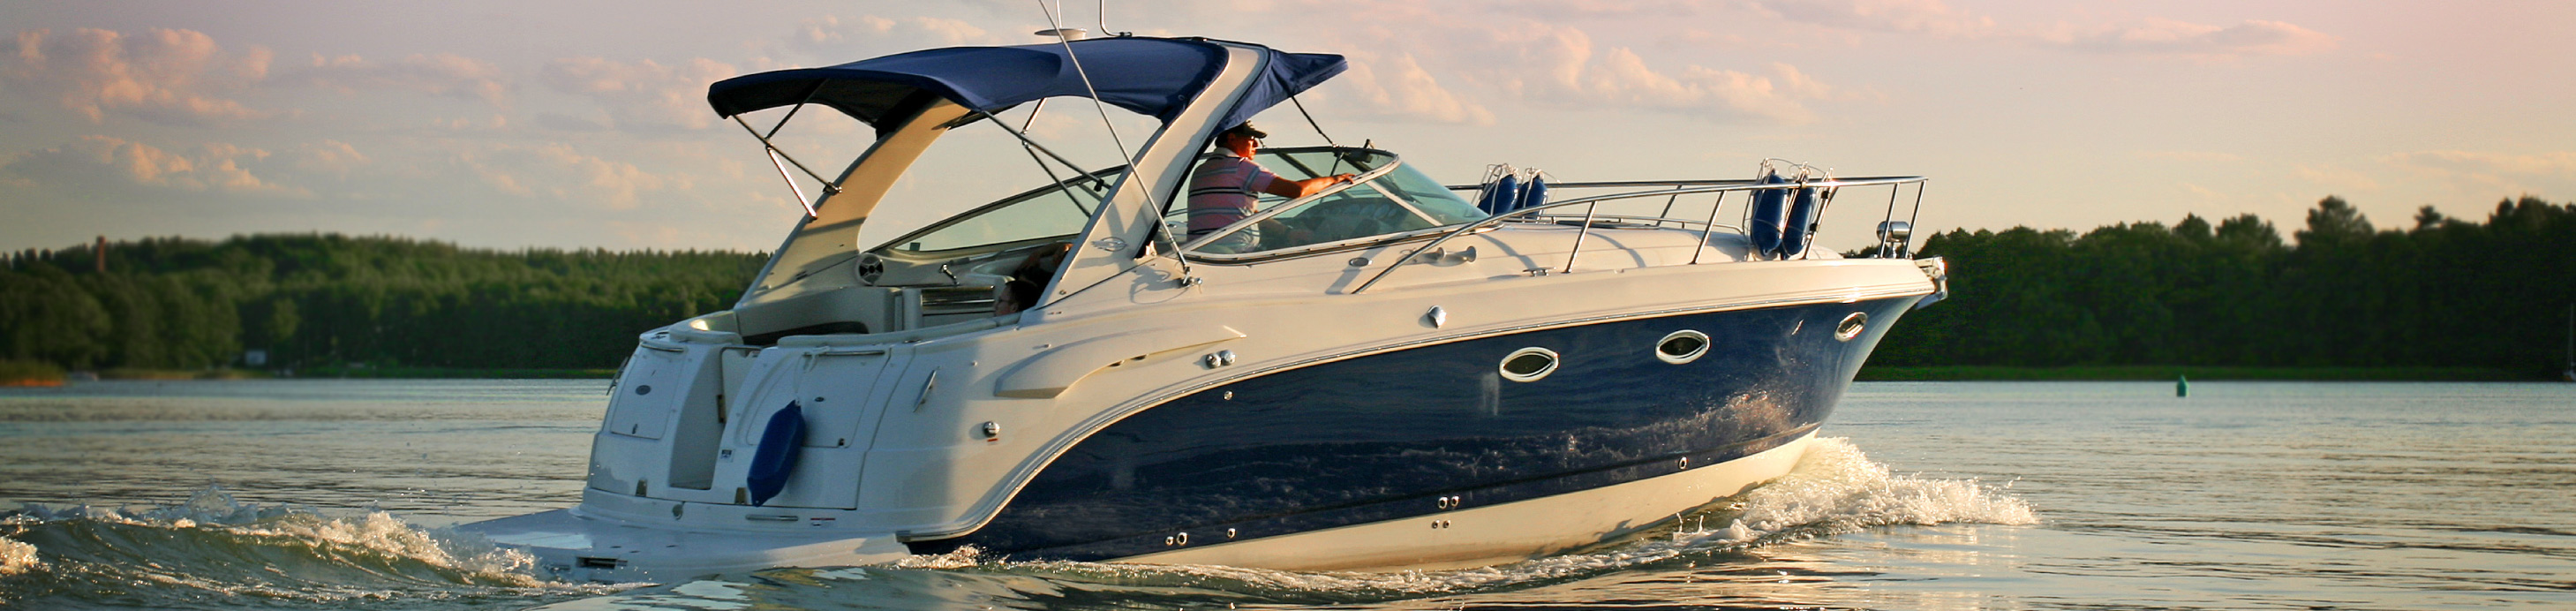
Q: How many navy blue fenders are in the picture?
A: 5